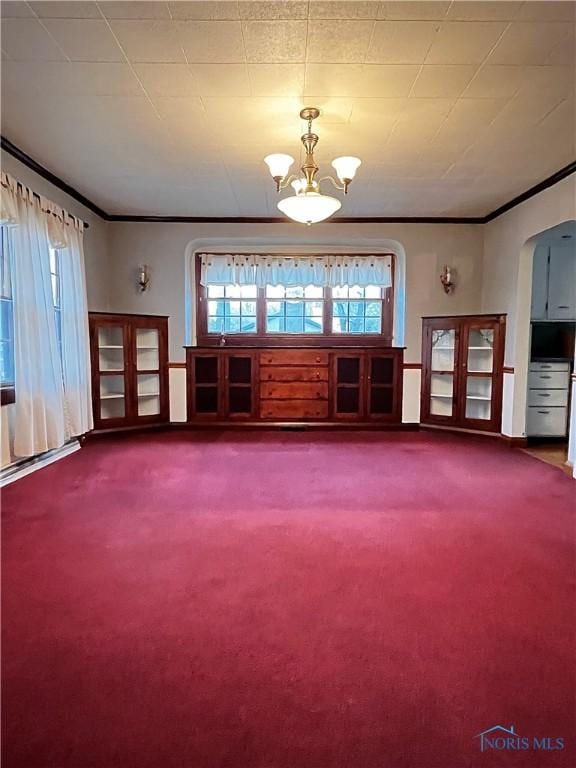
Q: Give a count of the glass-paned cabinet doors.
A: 8